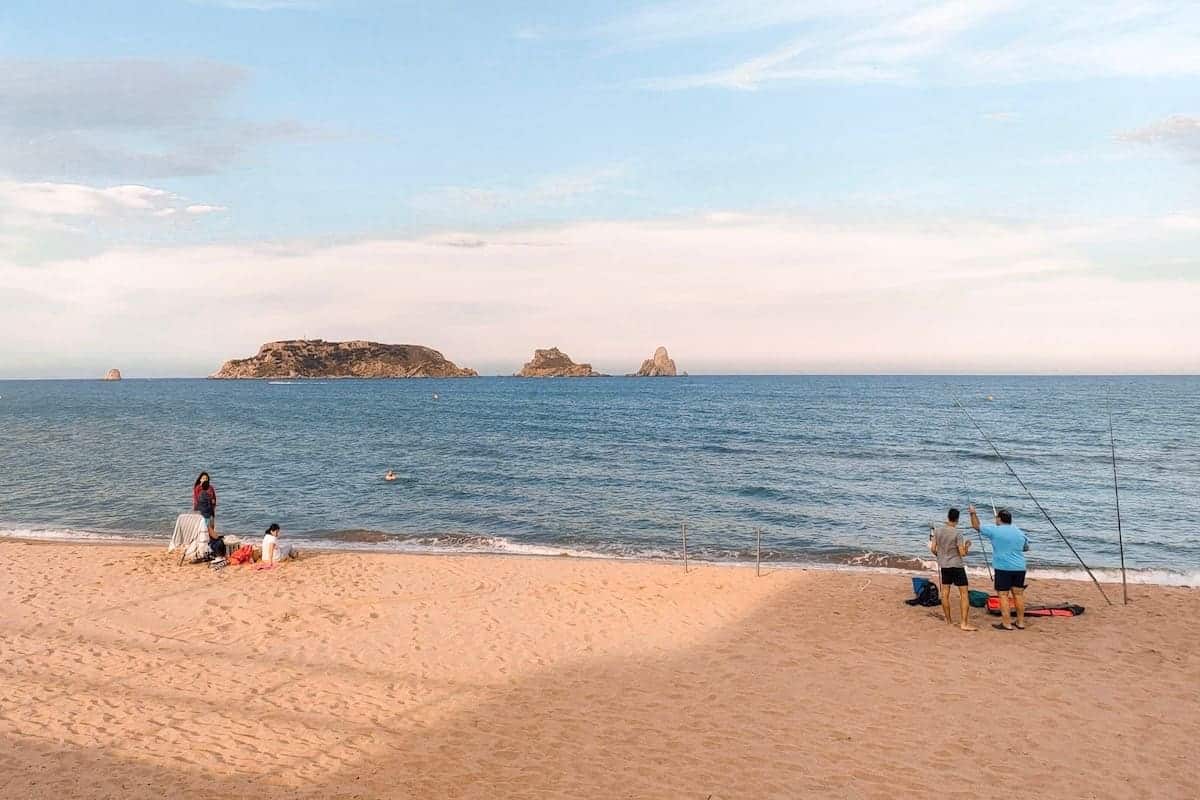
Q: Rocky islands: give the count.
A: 4